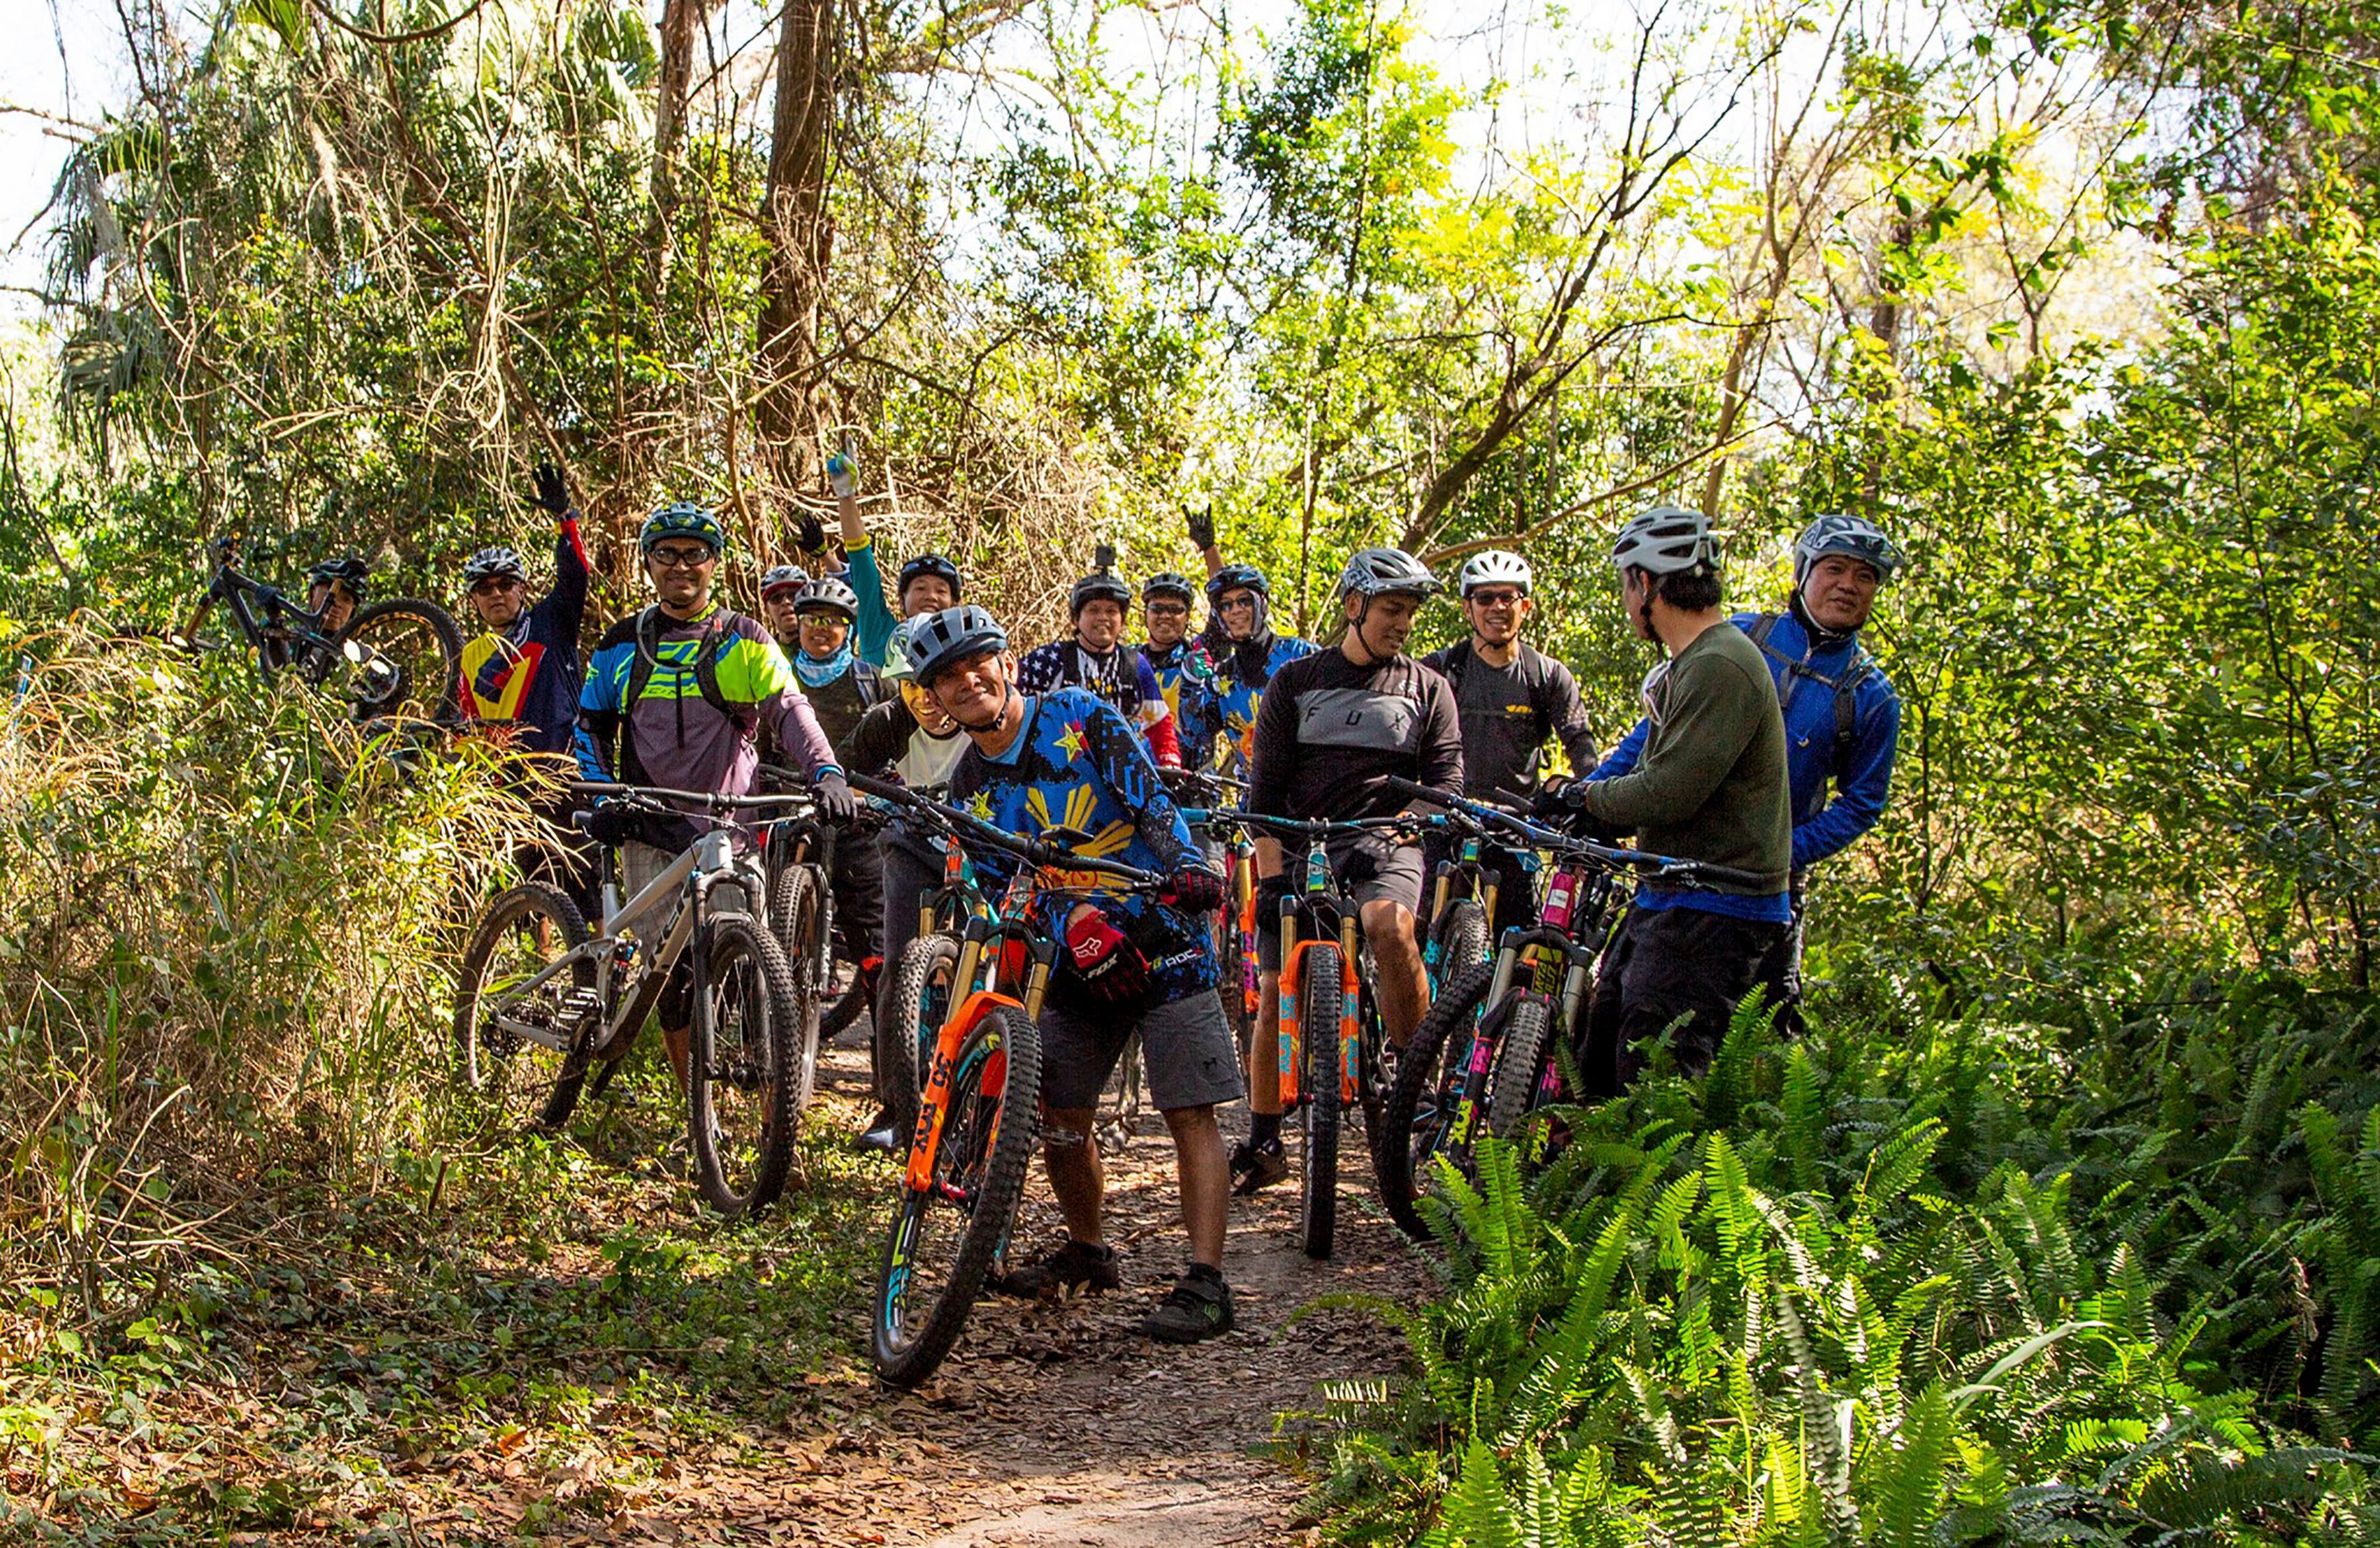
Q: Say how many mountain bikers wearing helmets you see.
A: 15